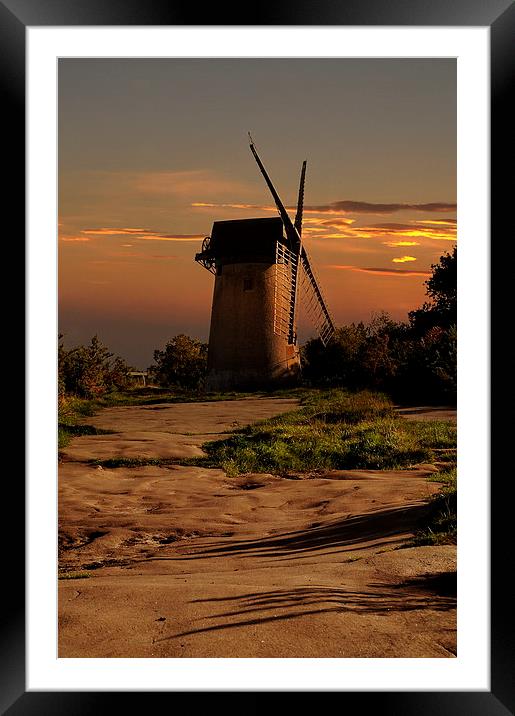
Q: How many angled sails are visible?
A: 4